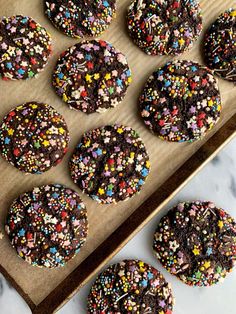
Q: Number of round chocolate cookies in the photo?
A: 11